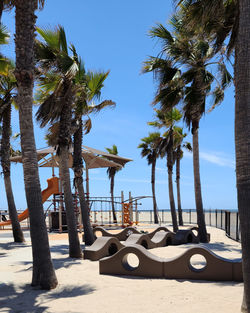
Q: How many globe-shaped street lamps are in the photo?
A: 0